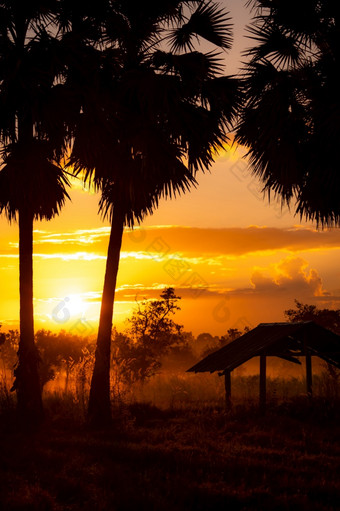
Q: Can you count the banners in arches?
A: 0